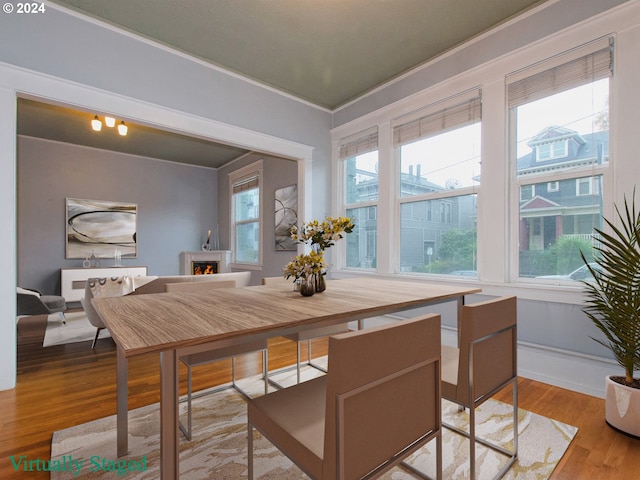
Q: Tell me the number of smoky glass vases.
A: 2